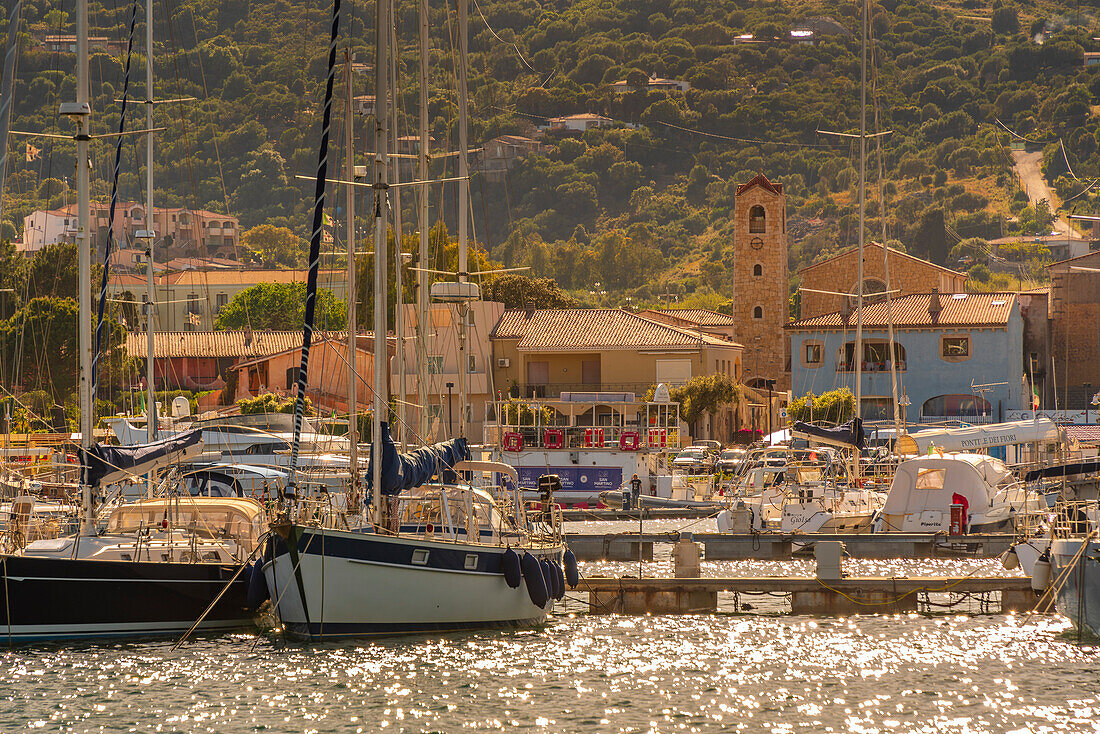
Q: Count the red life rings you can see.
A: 5